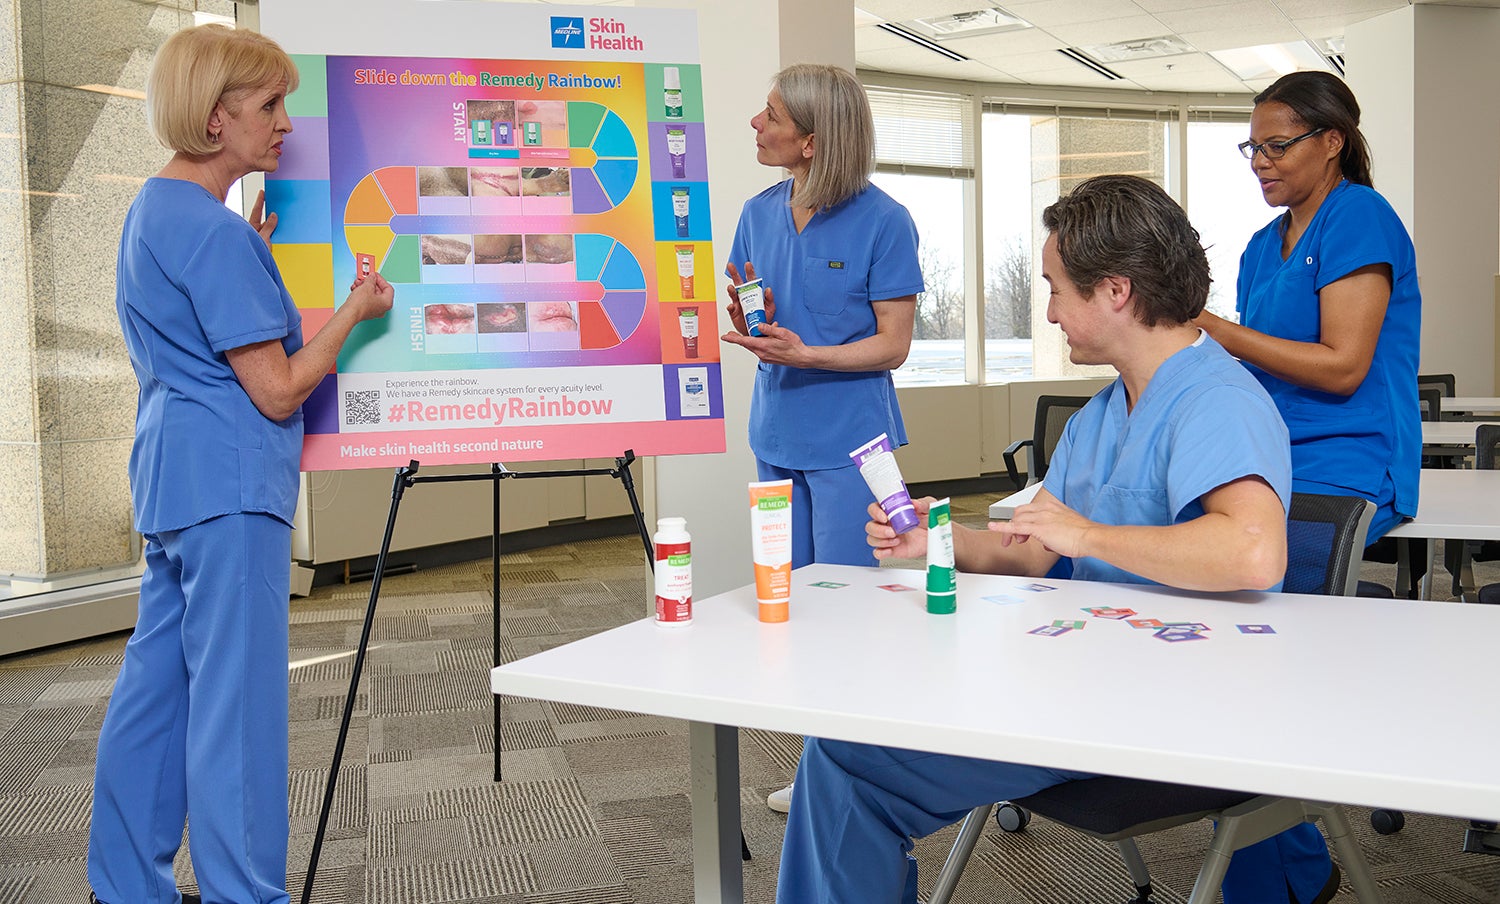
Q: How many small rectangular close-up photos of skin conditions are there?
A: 11